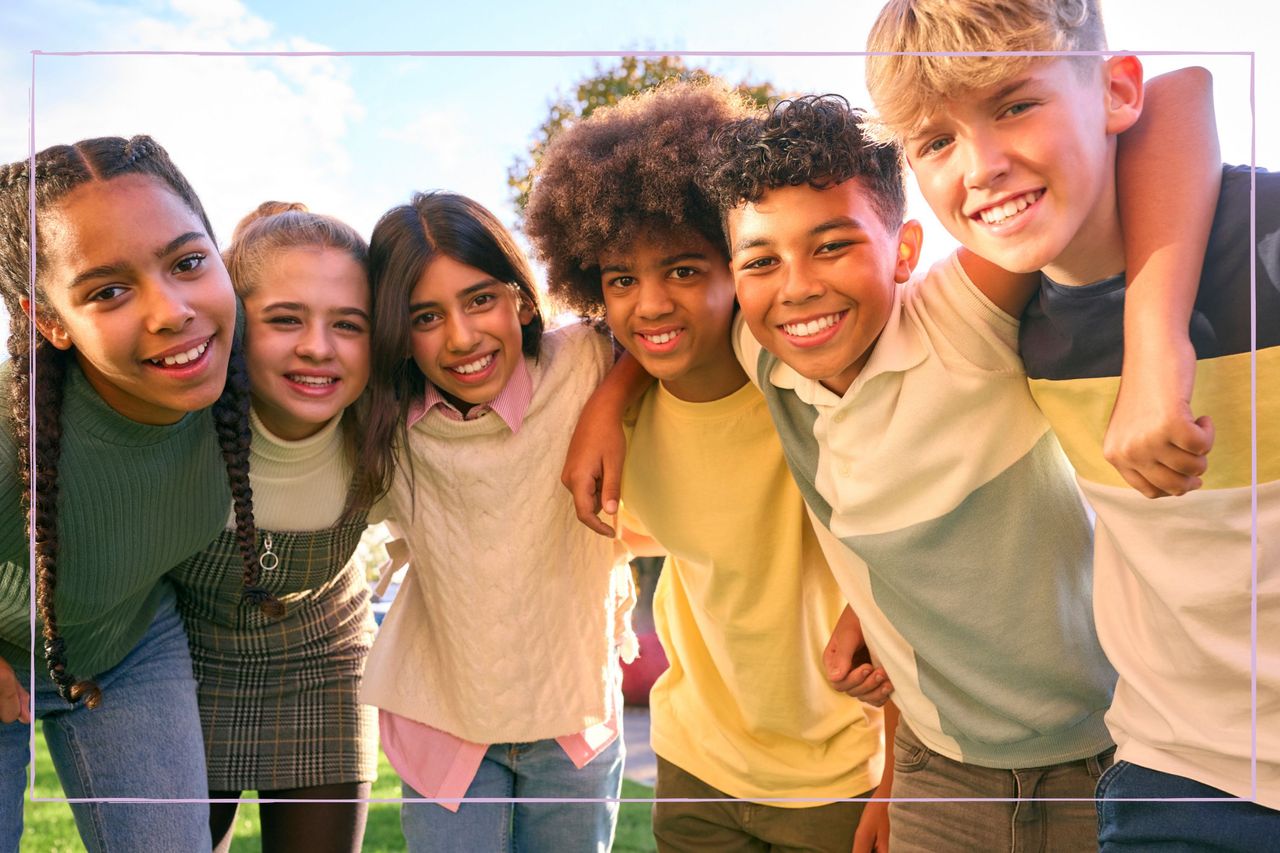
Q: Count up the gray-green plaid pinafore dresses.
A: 1